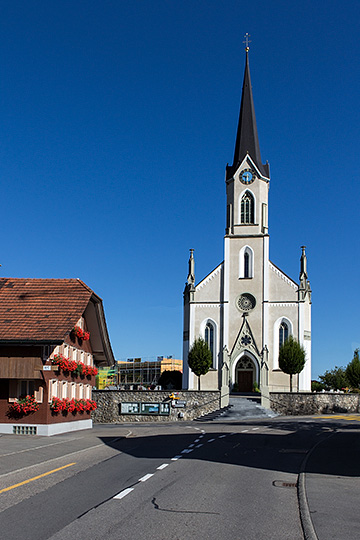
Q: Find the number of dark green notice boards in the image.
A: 3